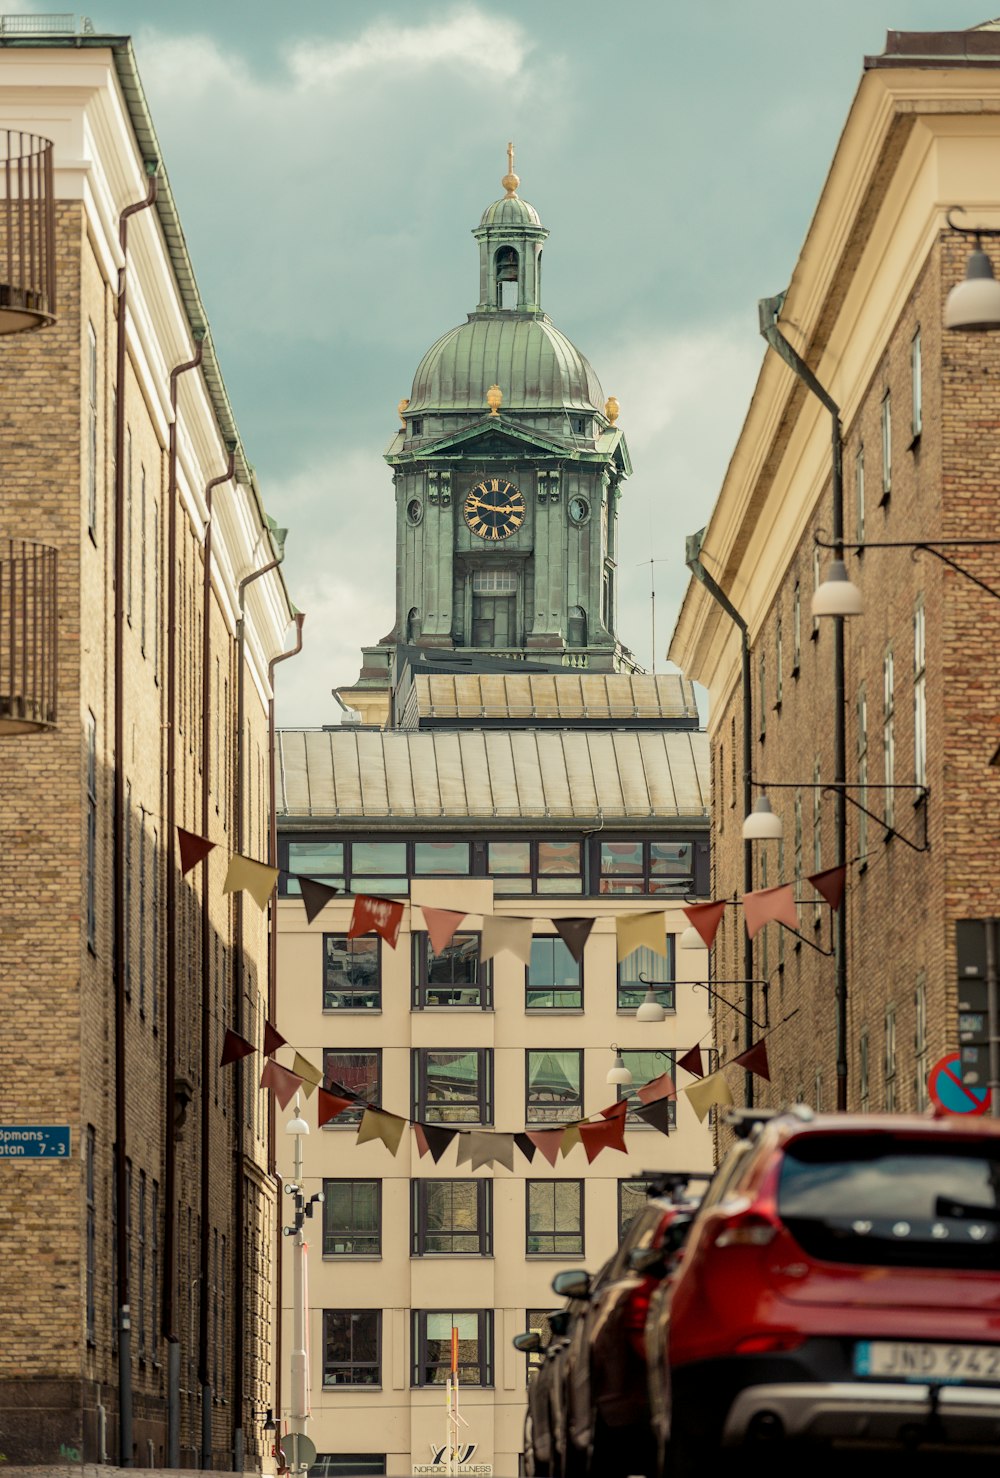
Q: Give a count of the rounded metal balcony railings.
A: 2